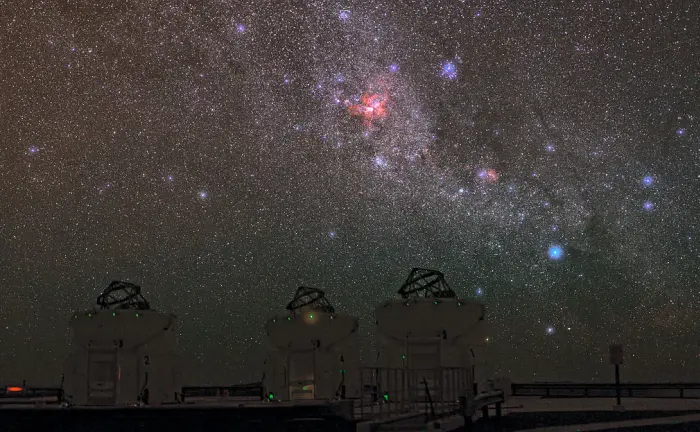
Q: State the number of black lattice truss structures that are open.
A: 3